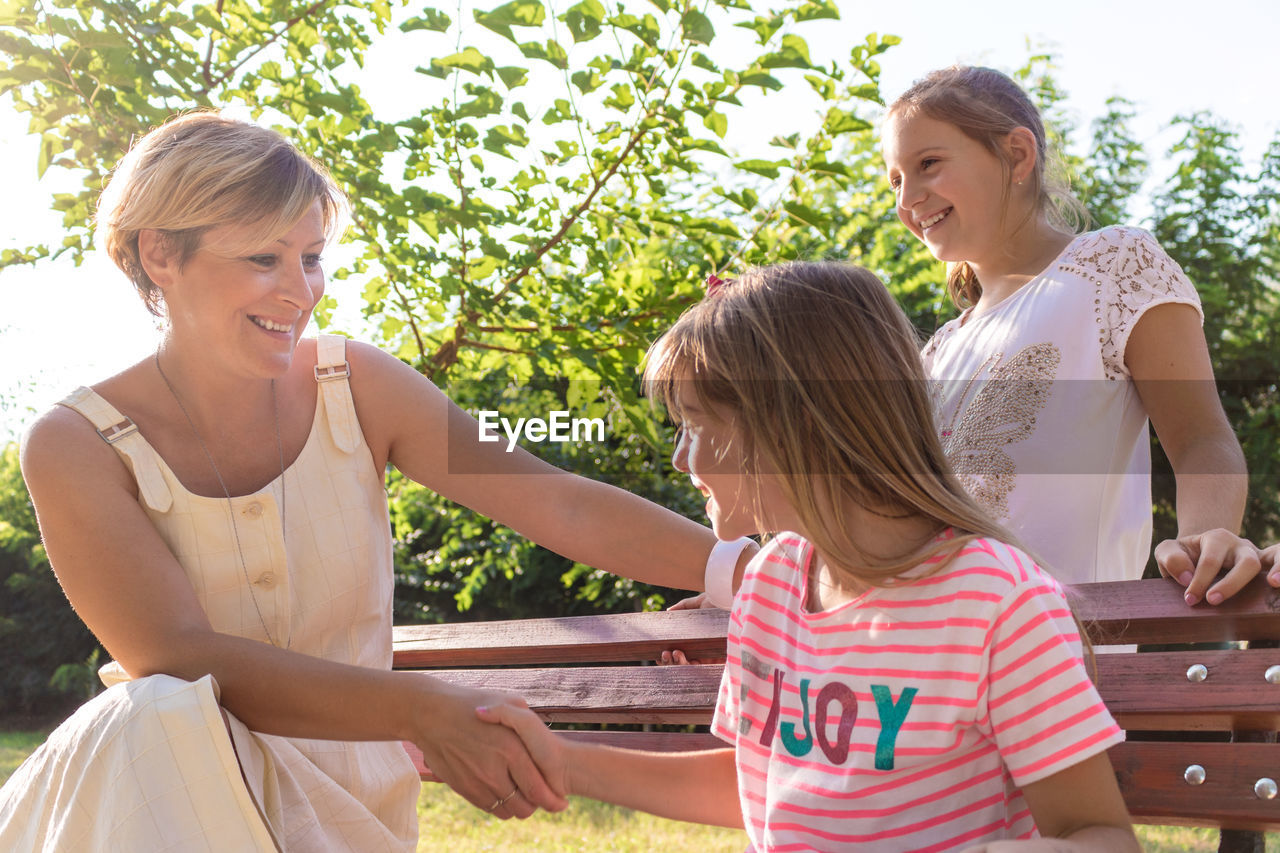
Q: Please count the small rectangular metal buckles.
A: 2